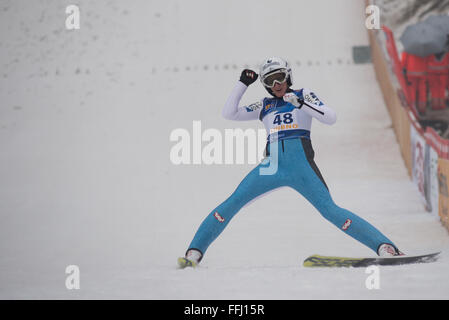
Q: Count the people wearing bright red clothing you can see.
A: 2